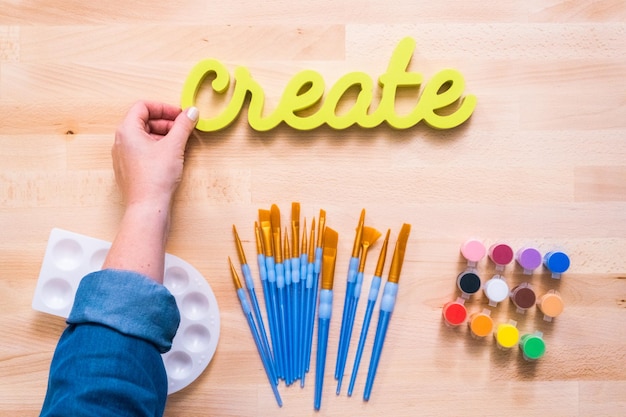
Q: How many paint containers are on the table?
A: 12